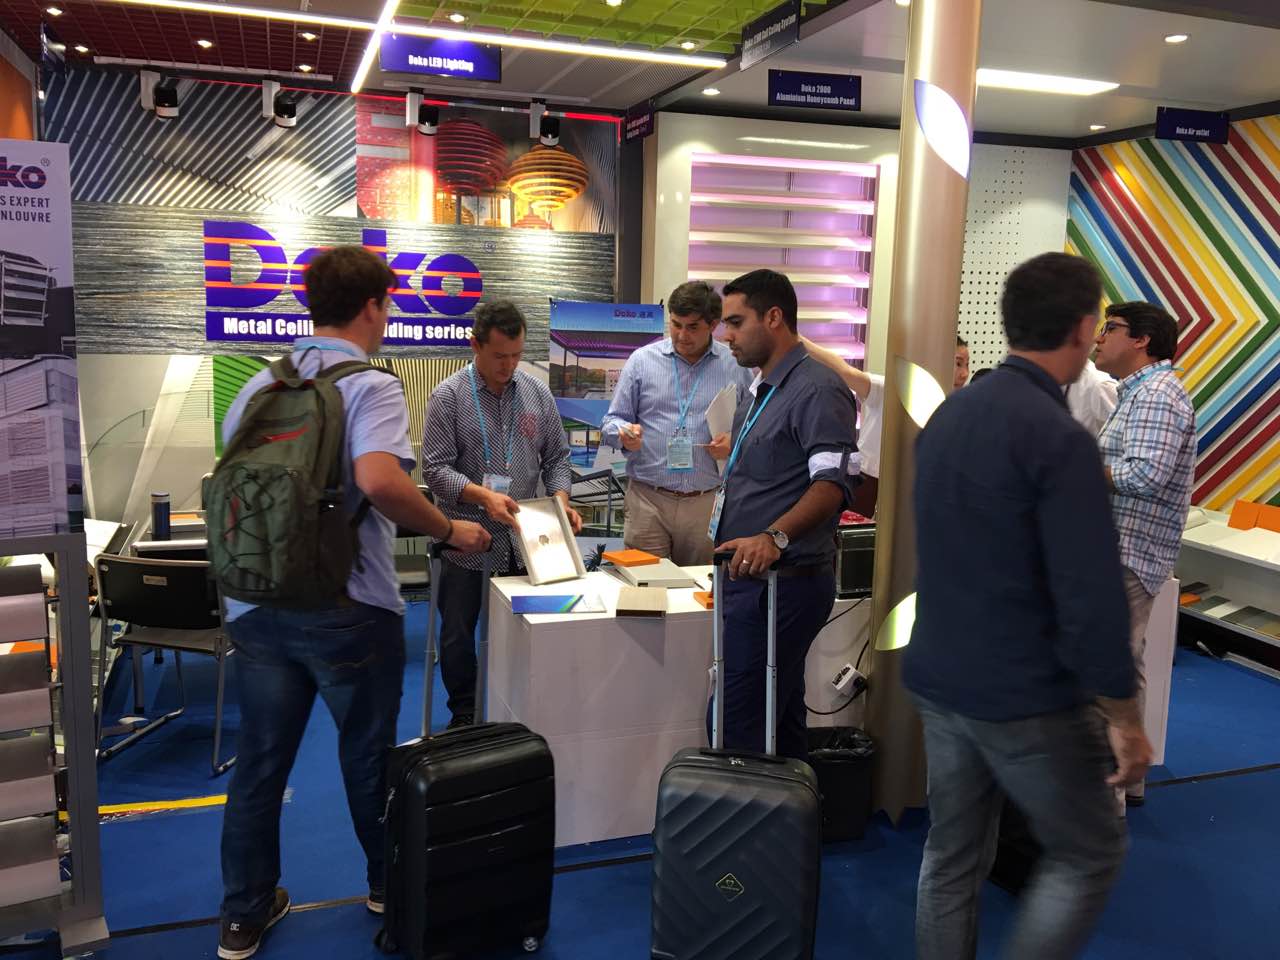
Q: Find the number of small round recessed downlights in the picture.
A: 12